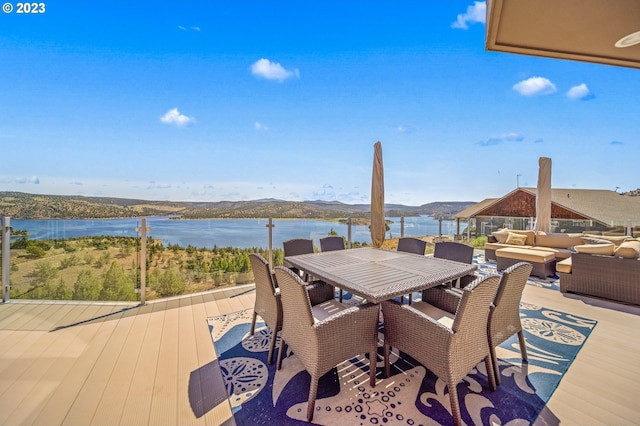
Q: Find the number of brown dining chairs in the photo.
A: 8